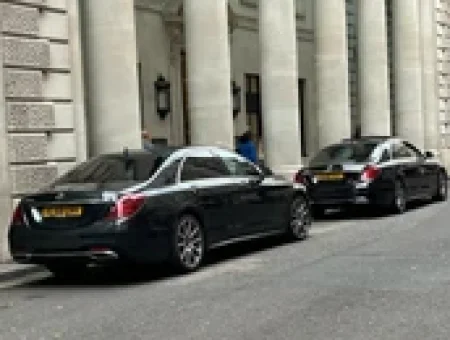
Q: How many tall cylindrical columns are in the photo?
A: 6